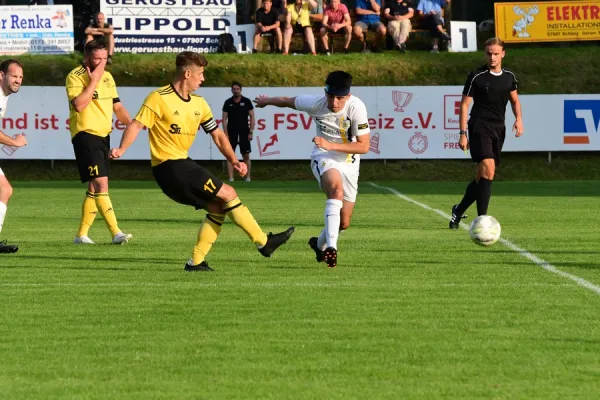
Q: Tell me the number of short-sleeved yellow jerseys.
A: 2